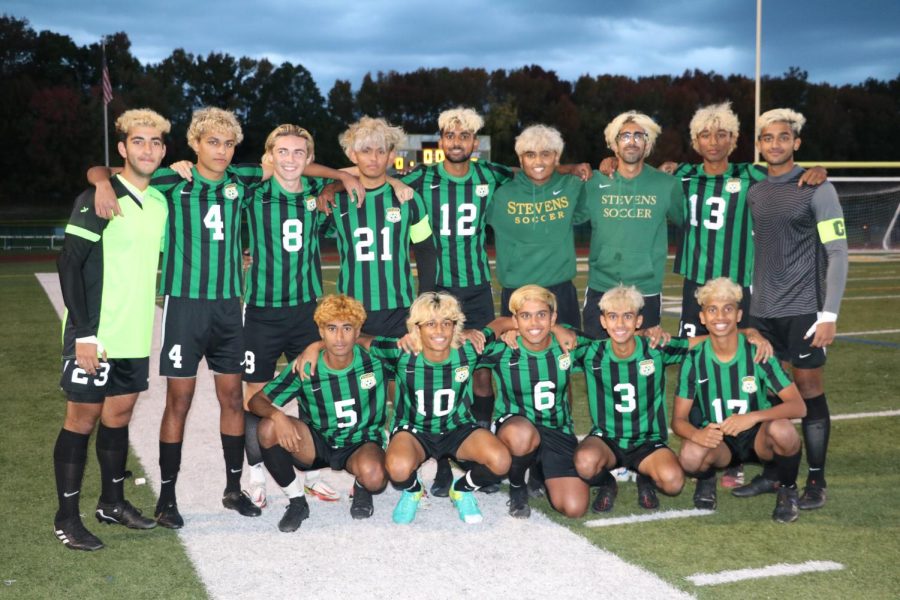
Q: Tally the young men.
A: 14